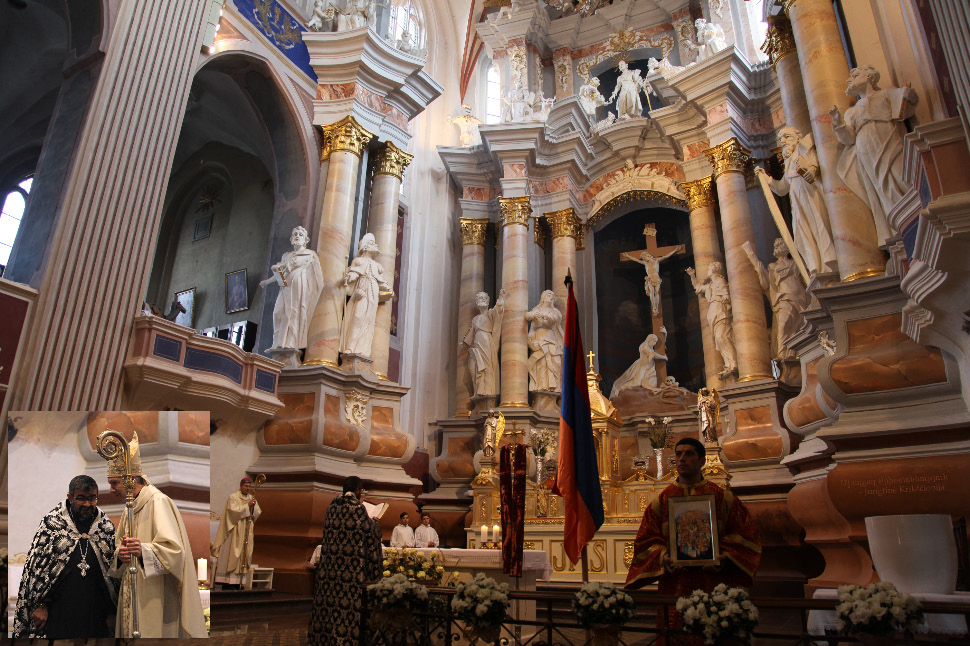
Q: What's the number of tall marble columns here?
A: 9